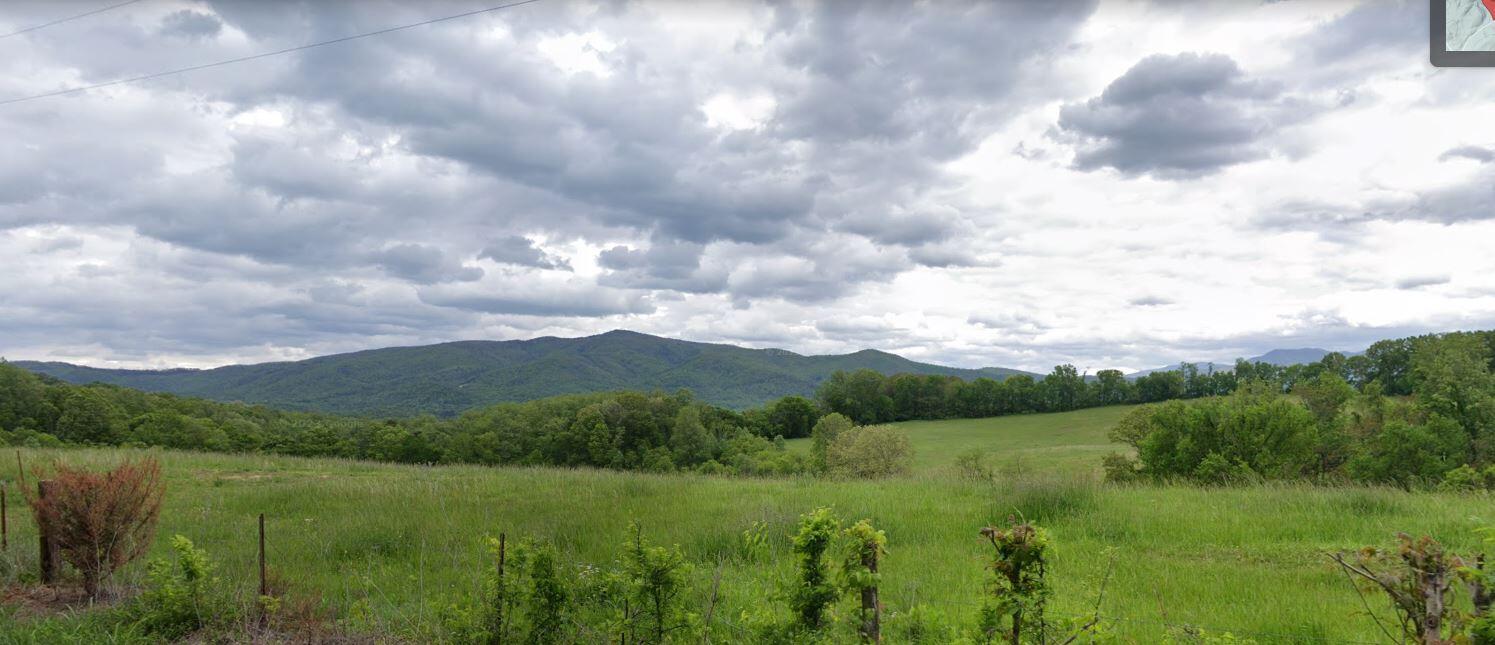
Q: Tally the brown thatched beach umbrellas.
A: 0